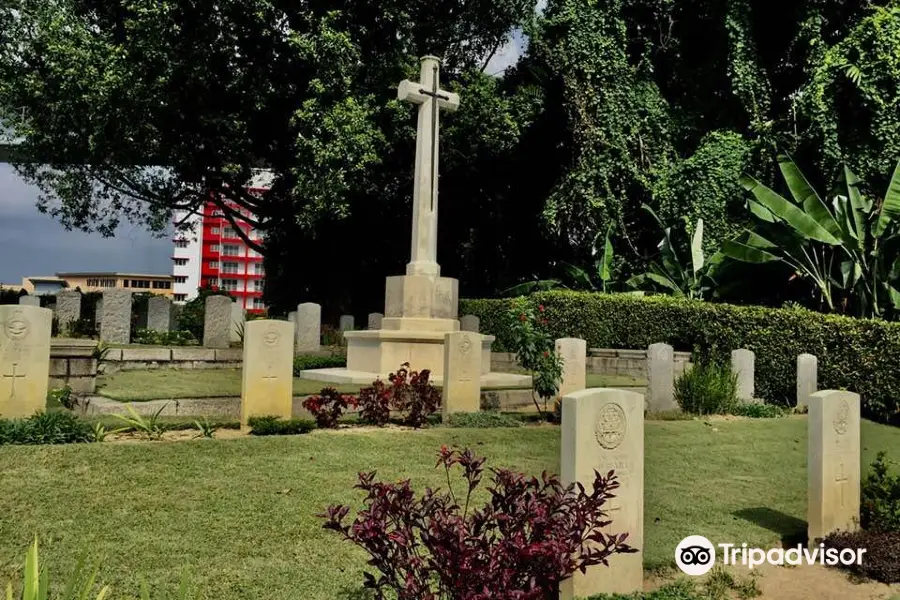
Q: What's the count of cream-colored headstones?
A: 6